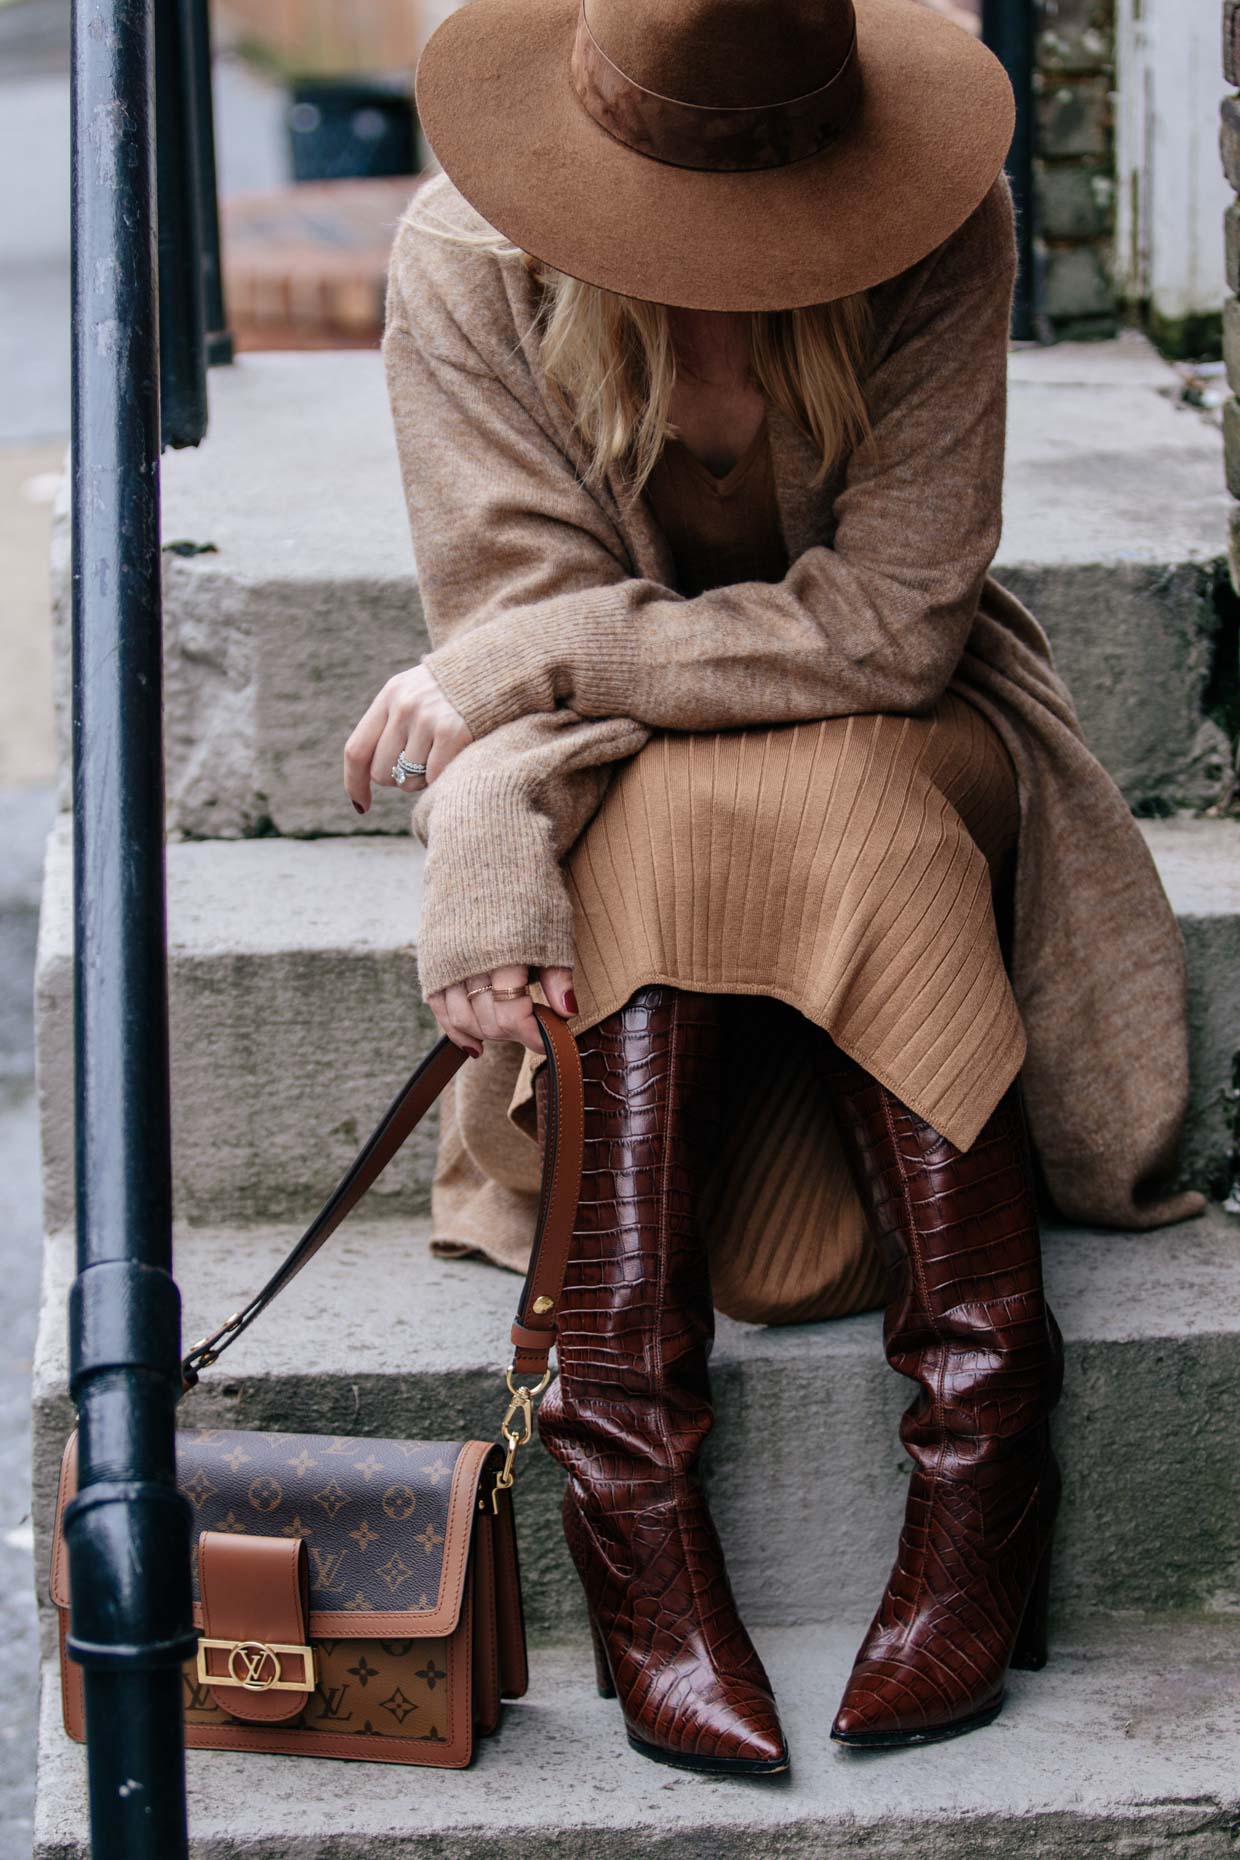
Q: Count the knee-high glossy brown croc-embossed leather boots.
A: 2